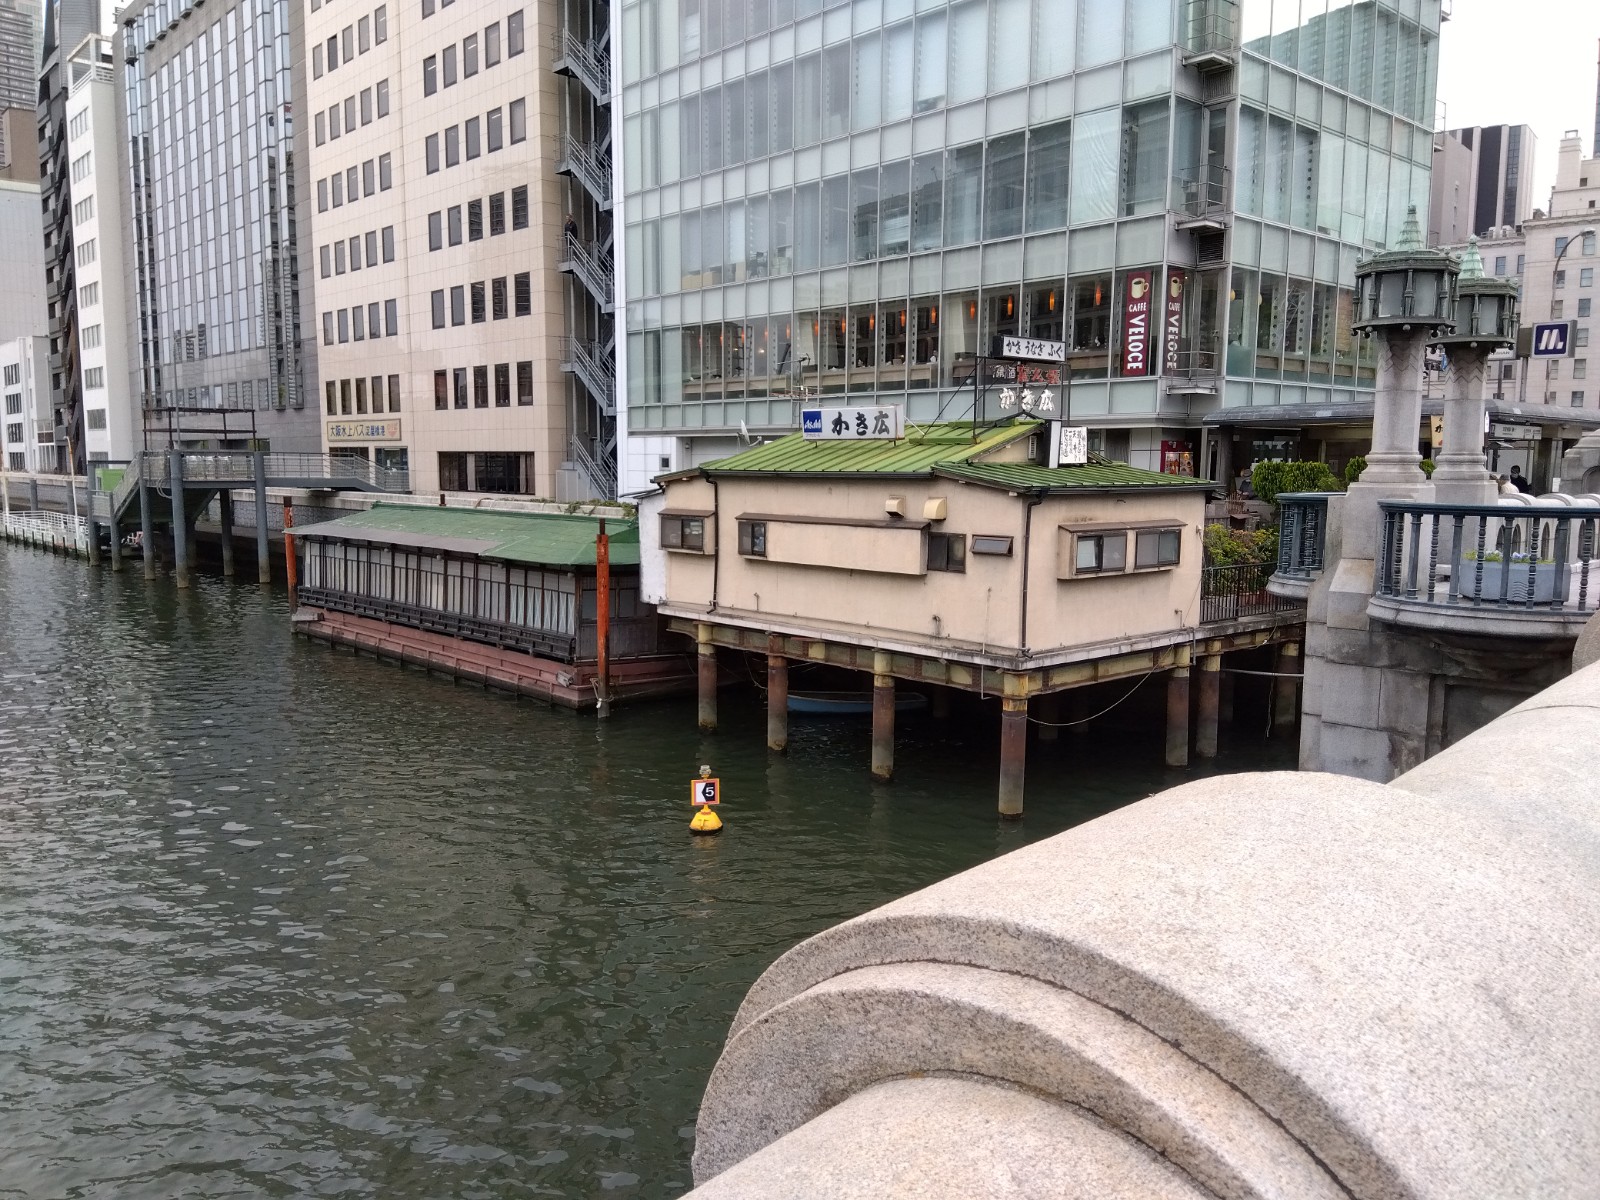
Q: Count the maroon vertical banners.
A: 2